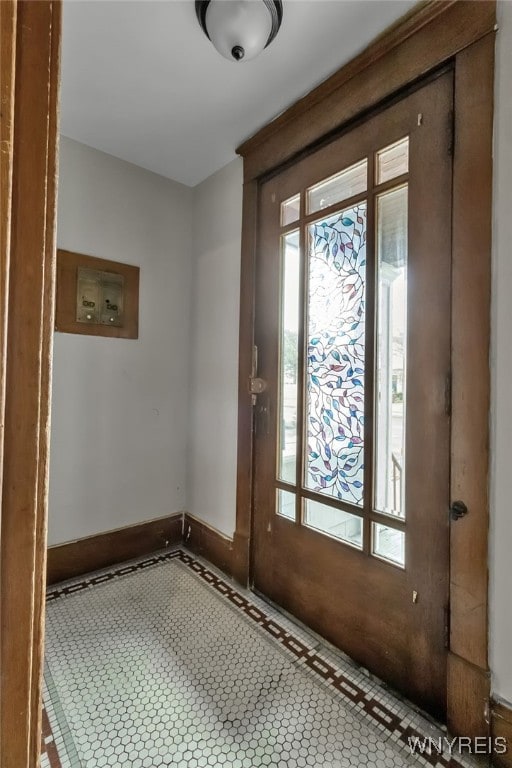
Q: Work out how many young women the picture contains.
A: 0